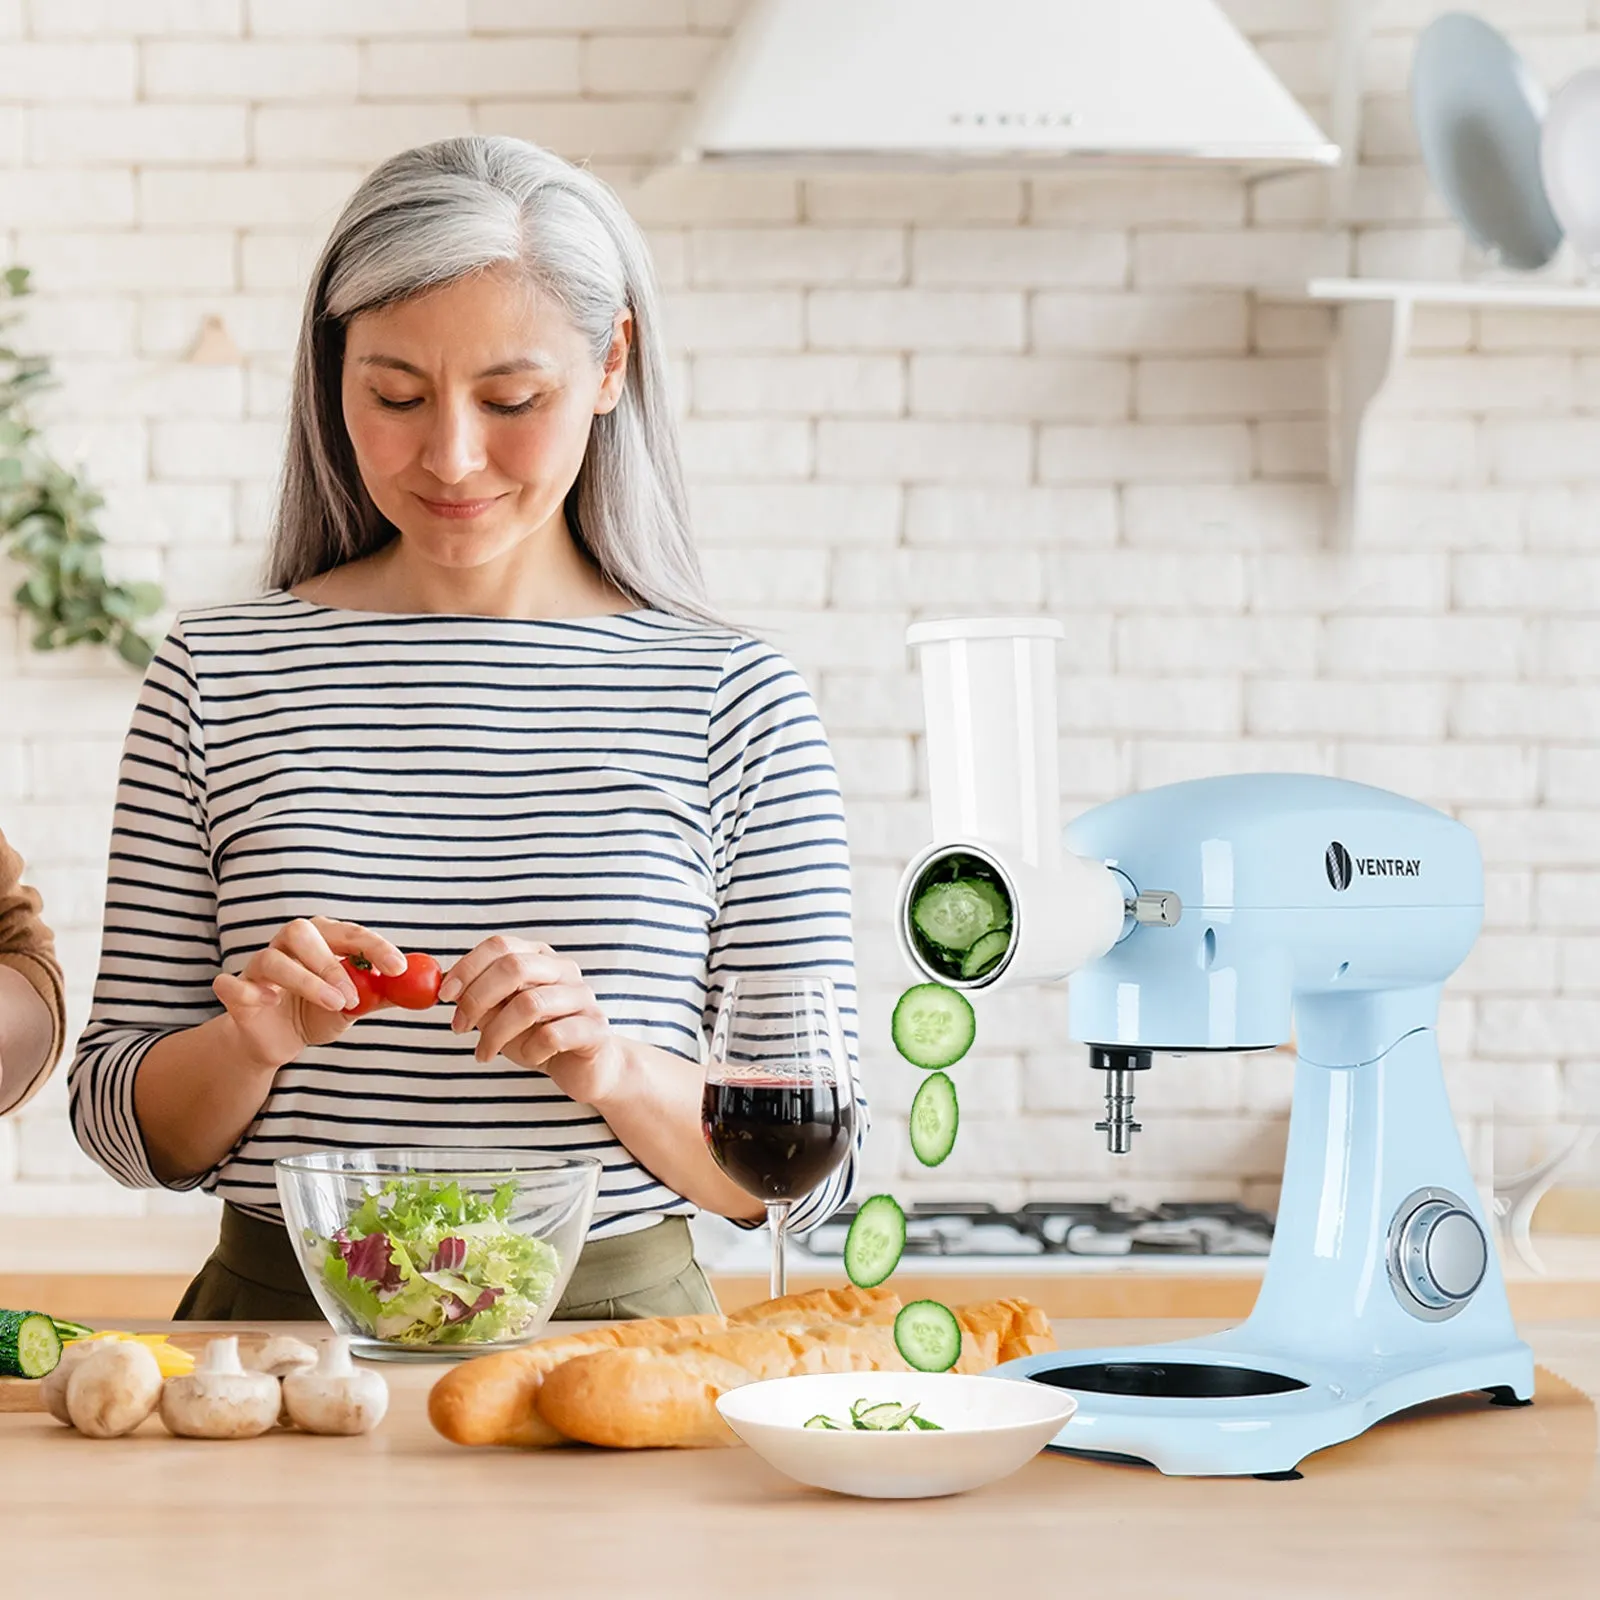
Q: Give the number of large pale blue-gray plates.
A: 1